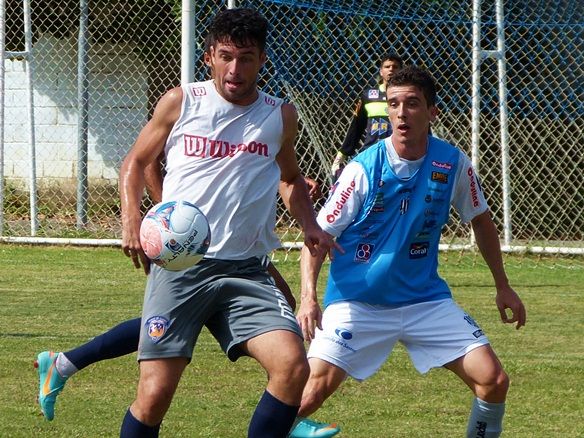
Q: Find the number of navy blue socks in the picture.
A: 3